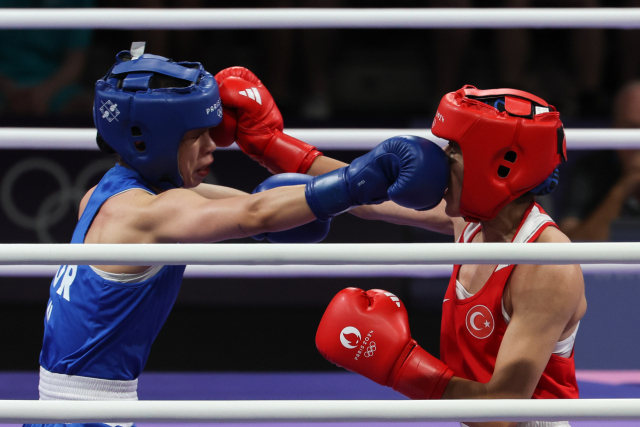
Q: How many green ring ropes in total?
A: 0